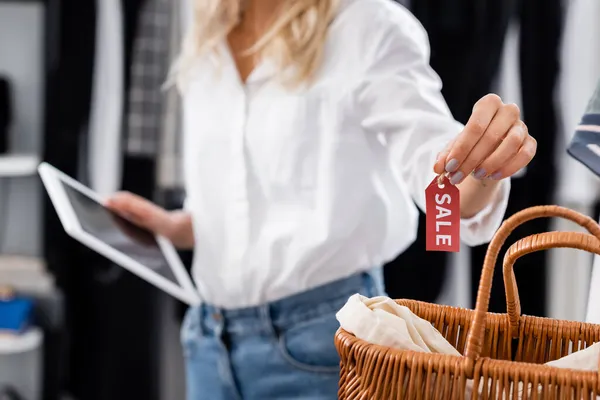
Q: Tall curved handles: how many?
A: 2